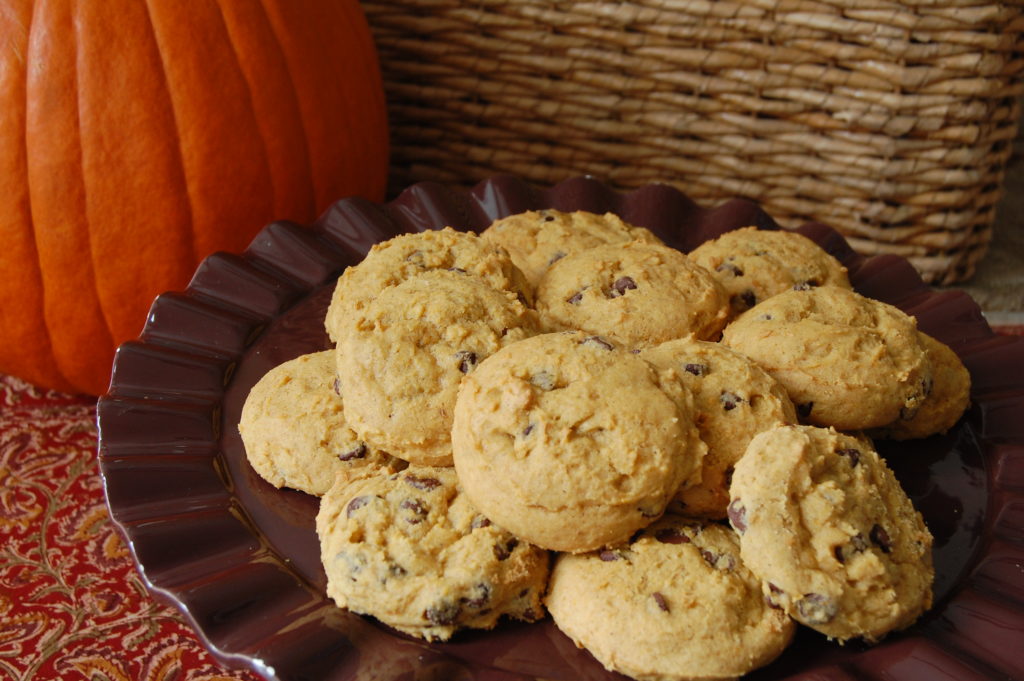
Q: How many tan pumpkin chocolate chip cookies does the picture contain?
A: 13